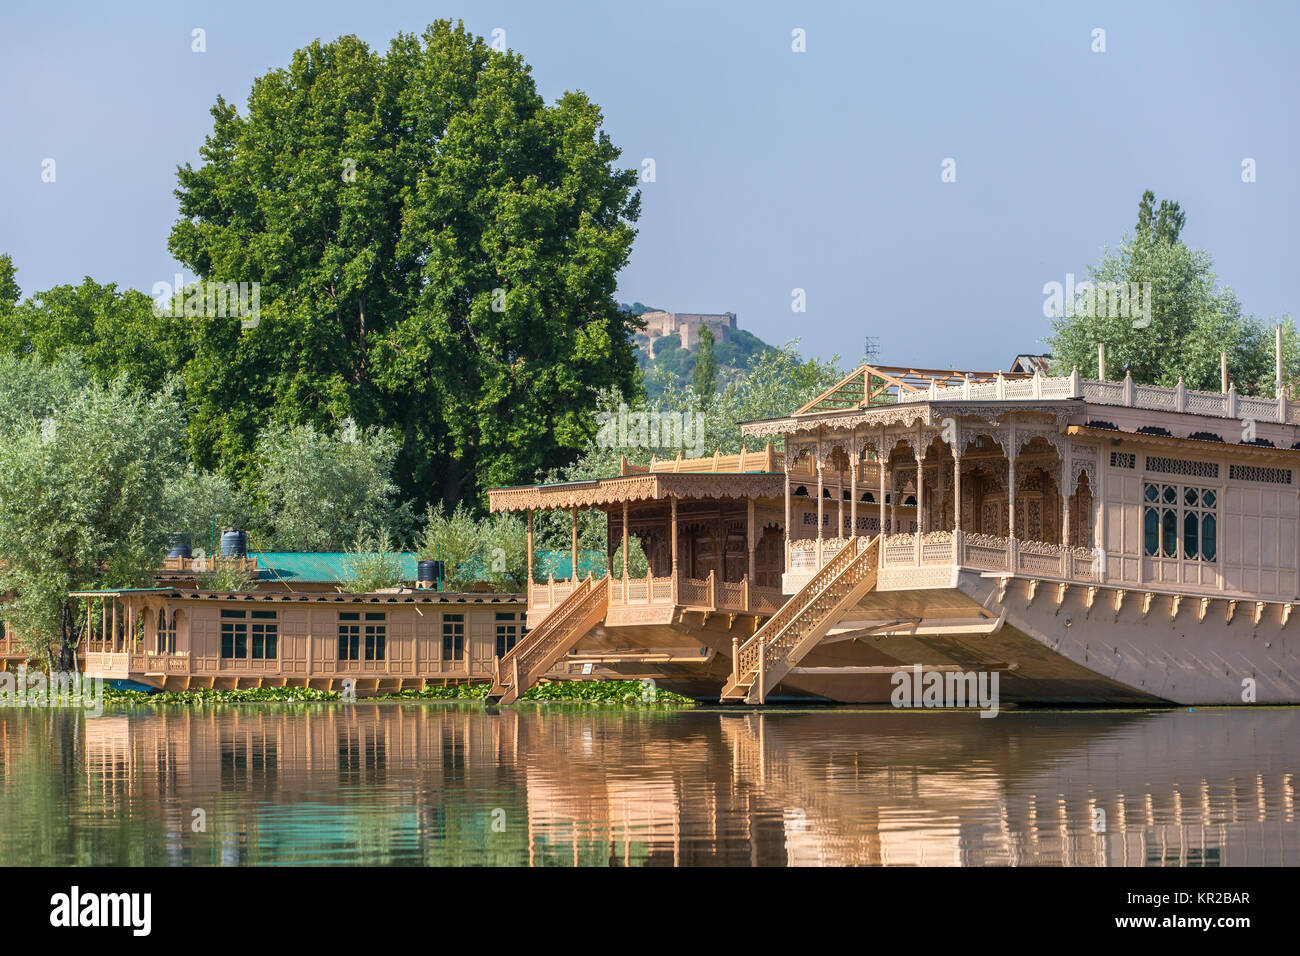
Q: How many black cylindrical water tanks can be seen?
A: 3